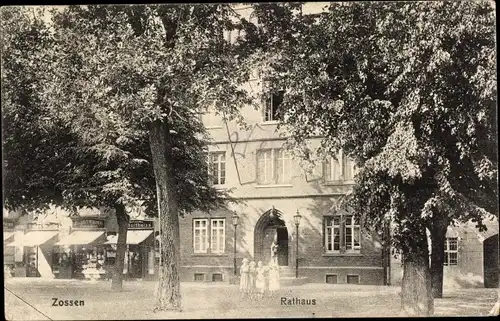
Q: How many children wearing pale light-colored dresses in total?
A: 4